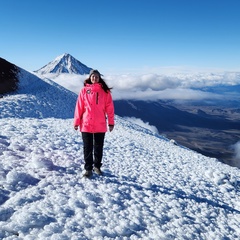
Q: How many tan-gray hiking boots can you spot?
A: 2